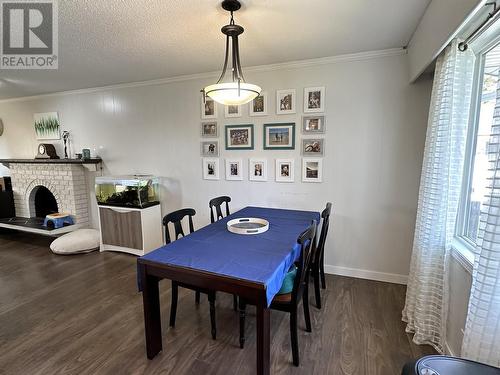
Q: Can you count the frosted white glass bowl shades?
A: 1